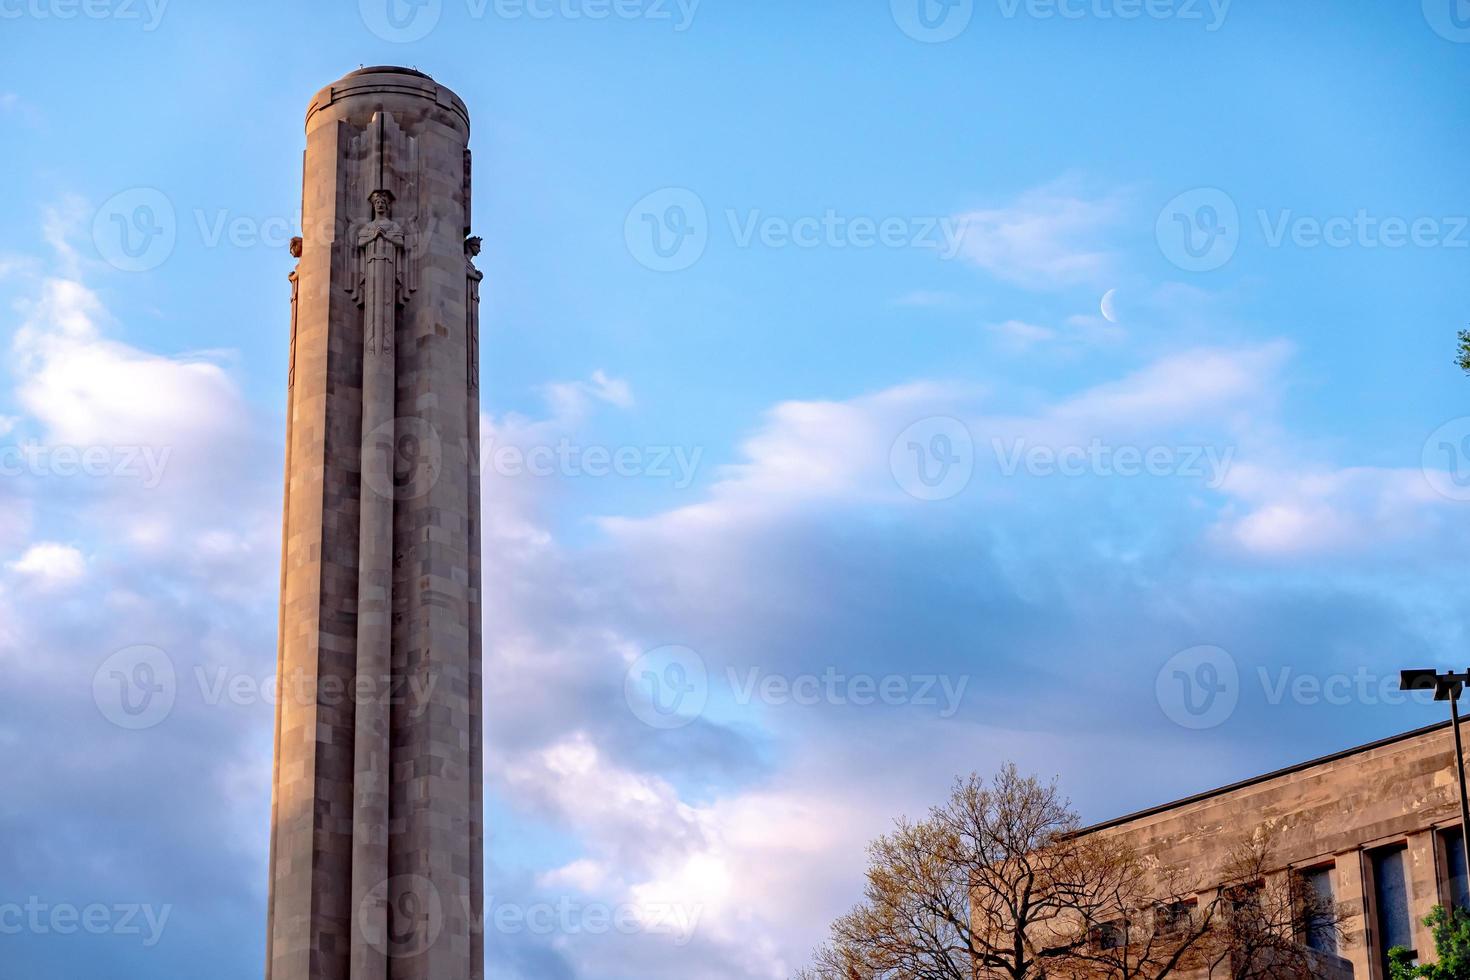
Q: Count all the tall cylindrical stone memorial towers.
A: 1